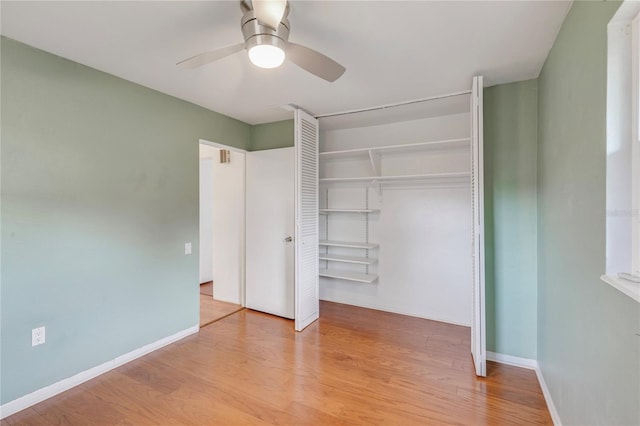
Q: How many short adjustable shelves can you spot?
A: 4